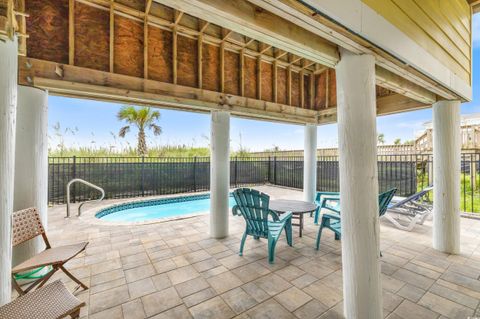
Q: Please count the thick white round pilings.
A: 6